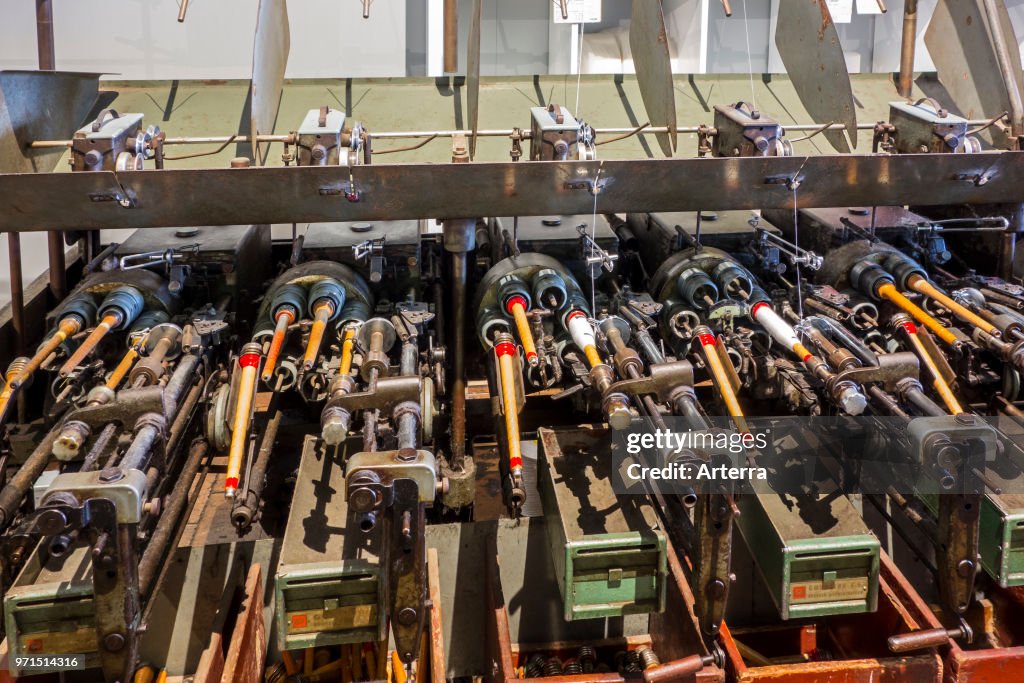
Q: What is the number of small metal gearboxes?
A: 5